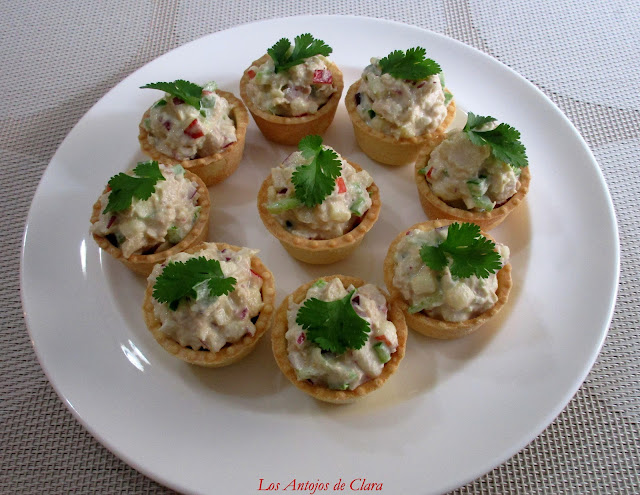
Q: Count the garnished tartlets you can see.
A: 9